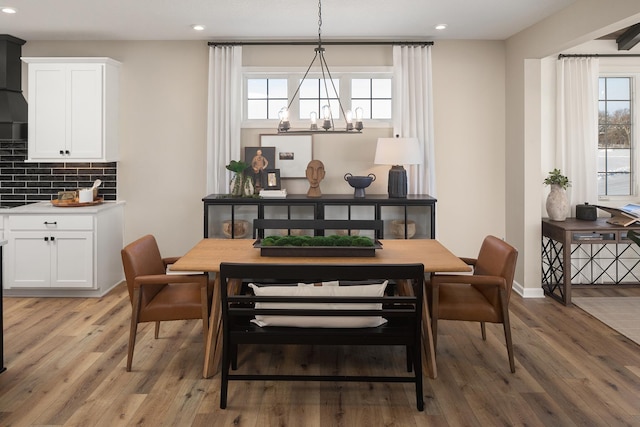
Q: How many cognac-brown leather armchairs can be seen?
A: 2